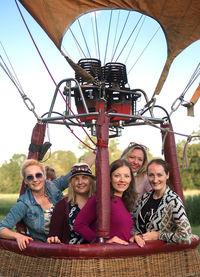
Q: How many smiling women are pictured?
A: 5